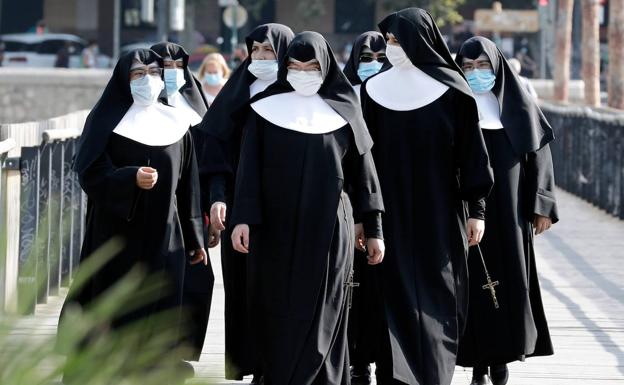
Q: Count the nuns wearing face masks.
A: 7